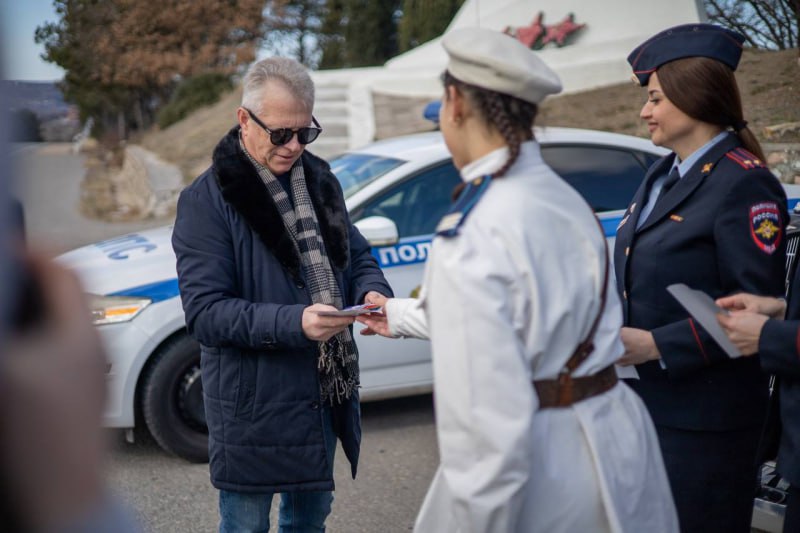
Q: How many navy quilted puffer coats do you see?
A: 1